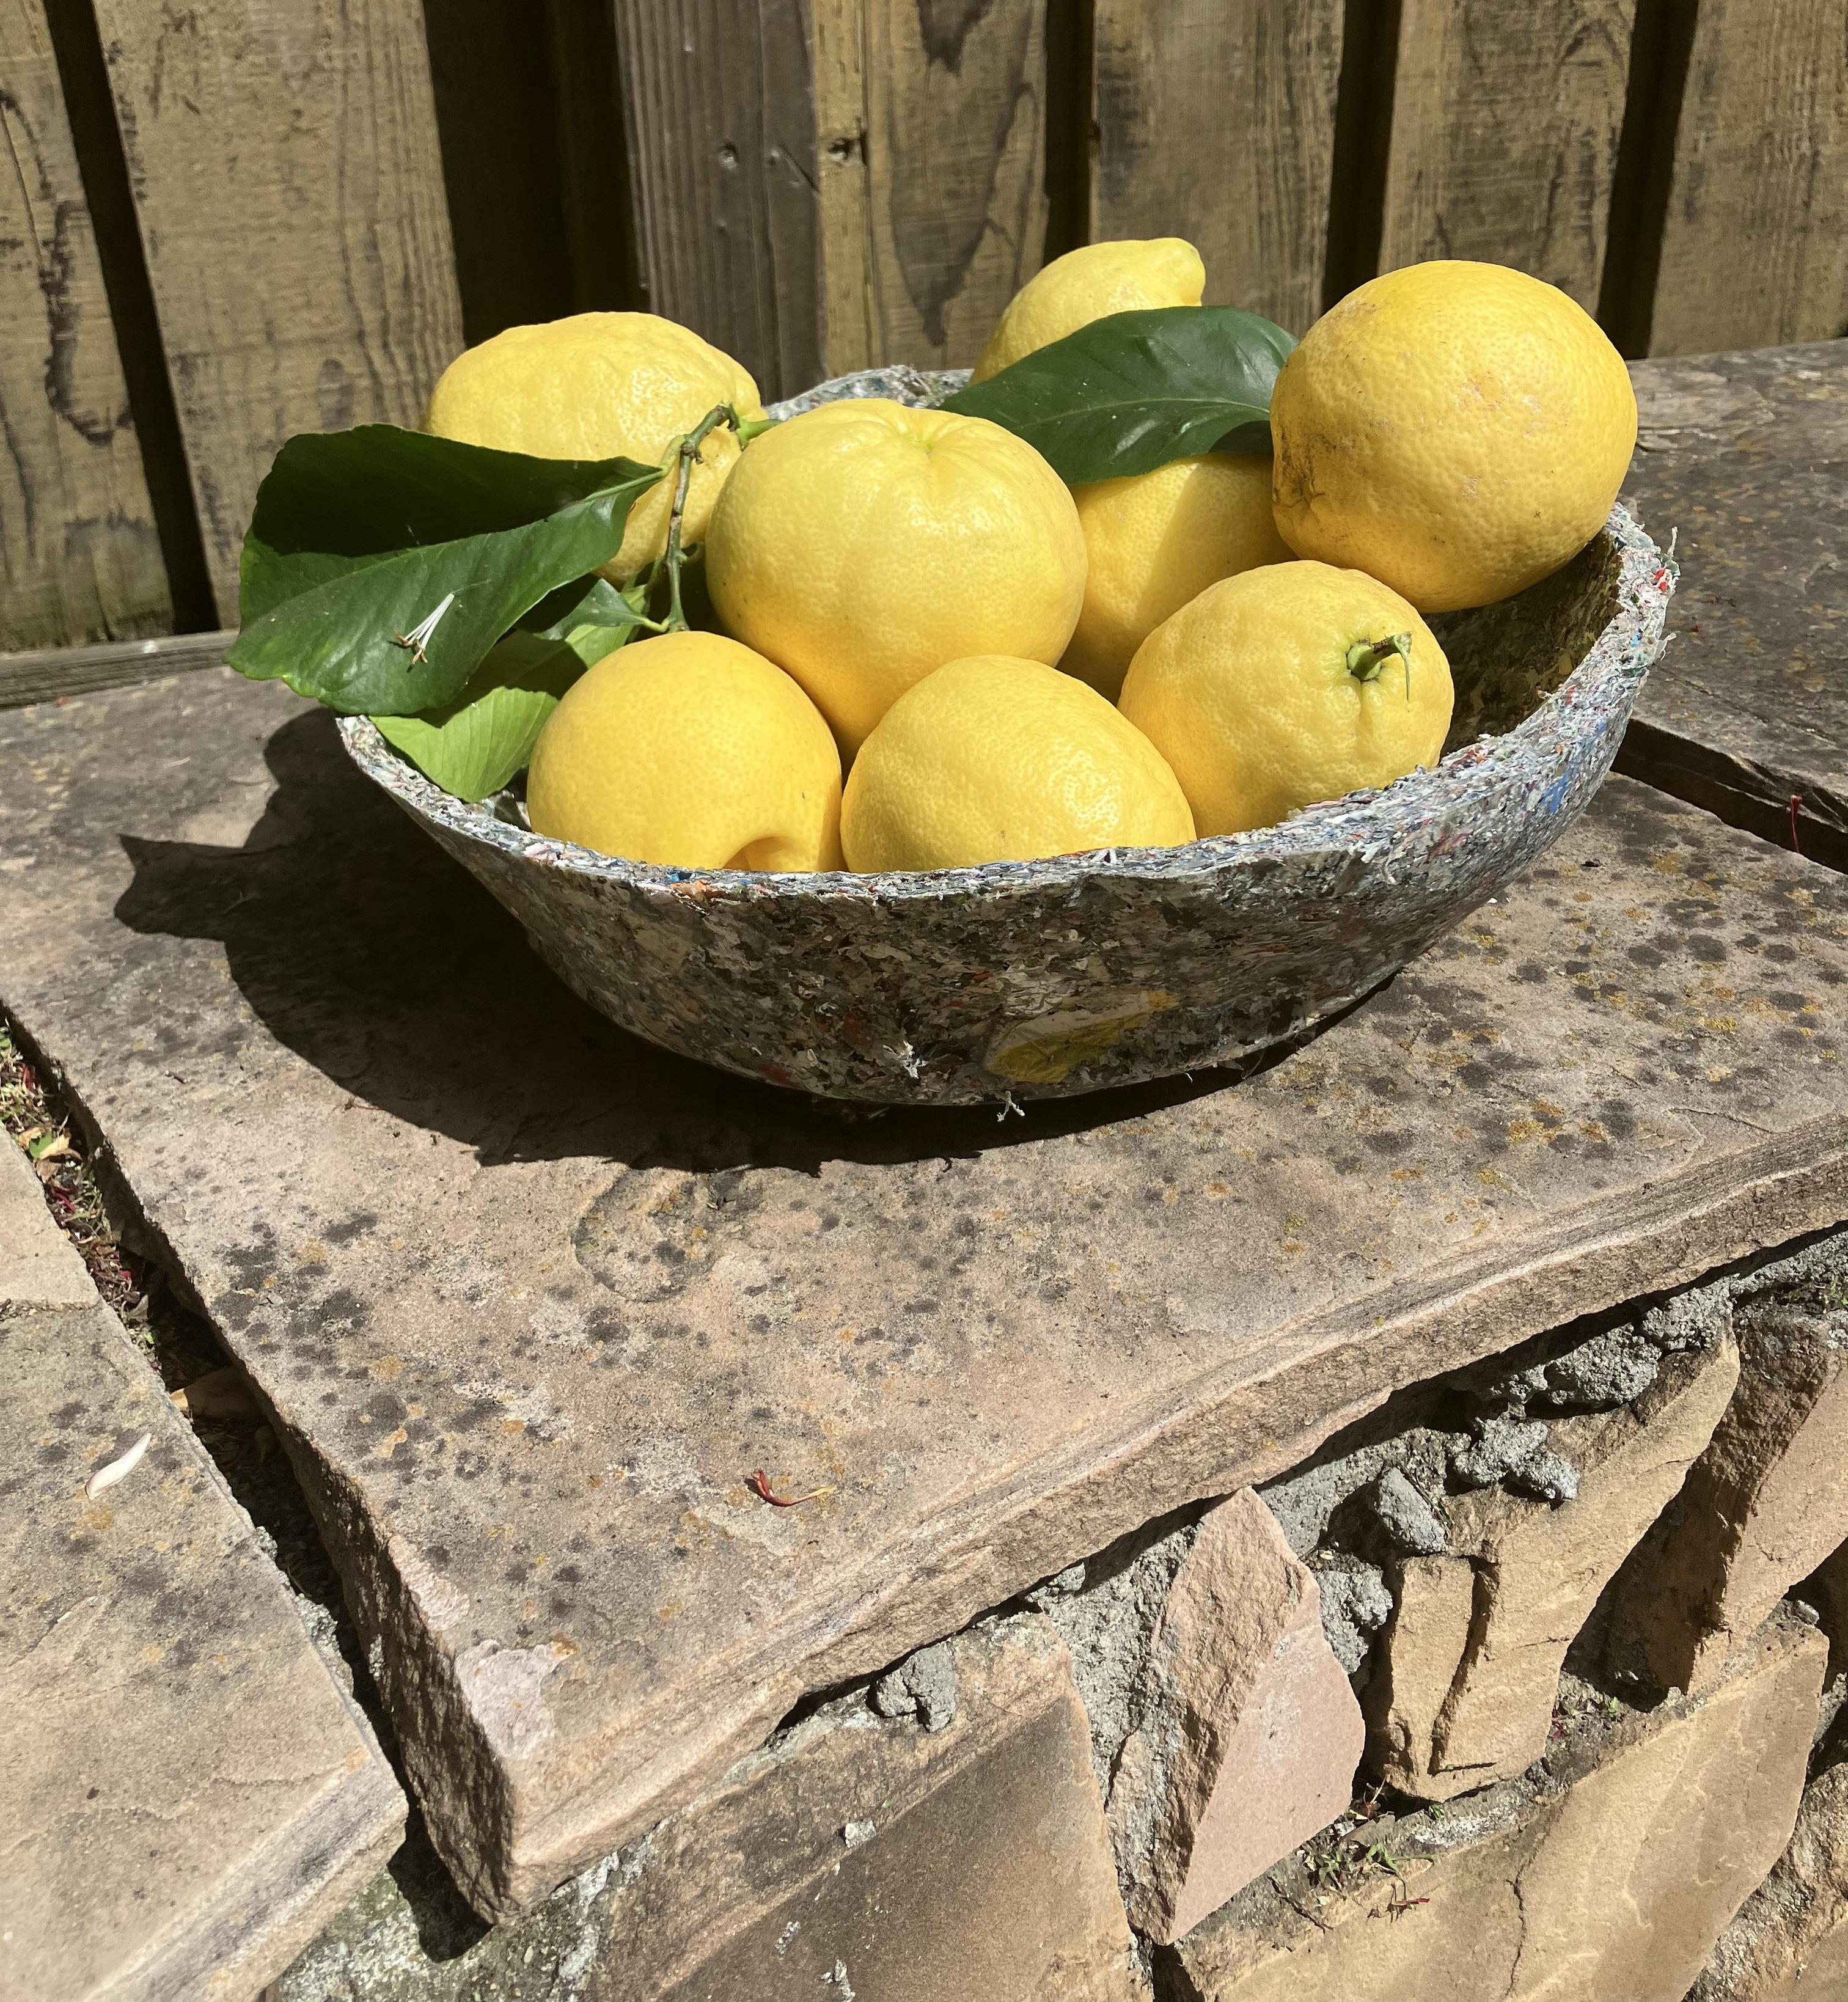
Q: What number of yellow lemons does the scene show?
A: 8